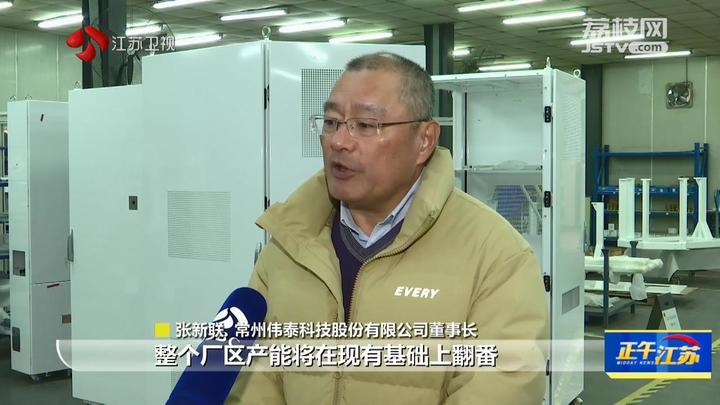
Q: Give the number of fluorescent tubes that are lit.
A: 14